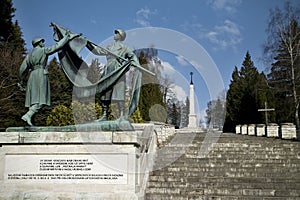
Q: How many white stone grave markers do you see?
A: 6